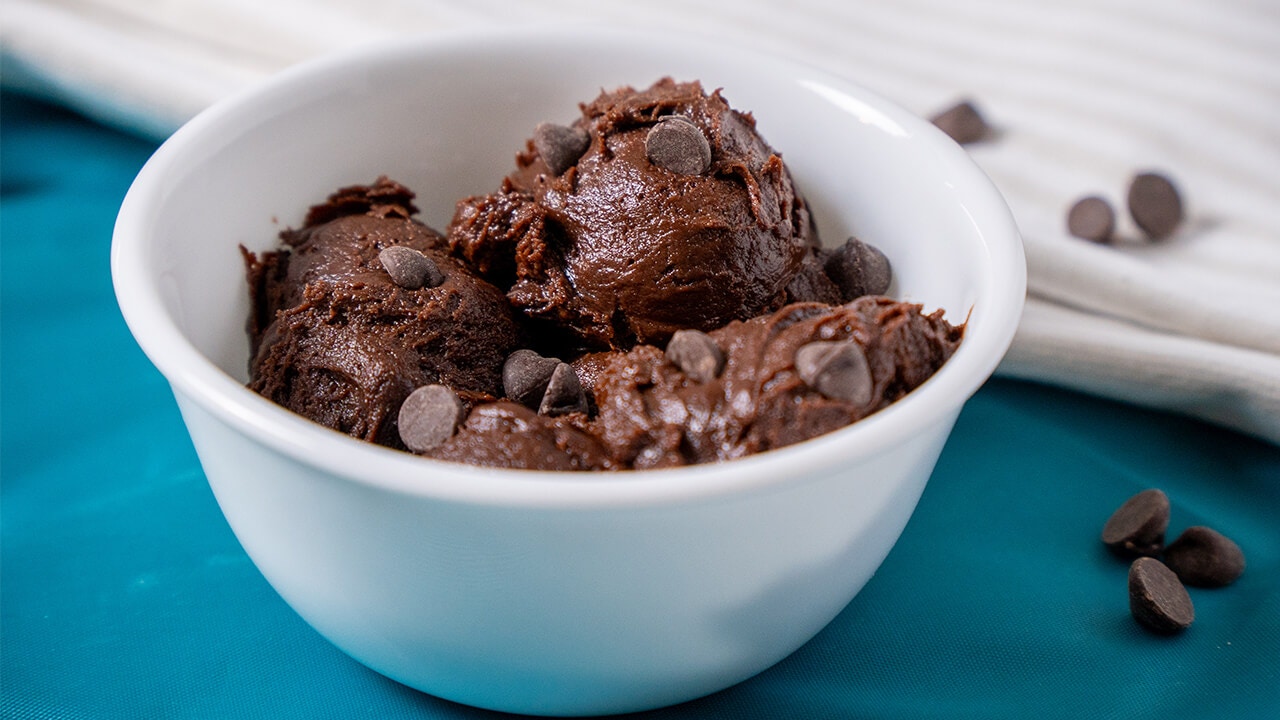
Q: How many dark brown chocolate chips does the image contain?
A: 15